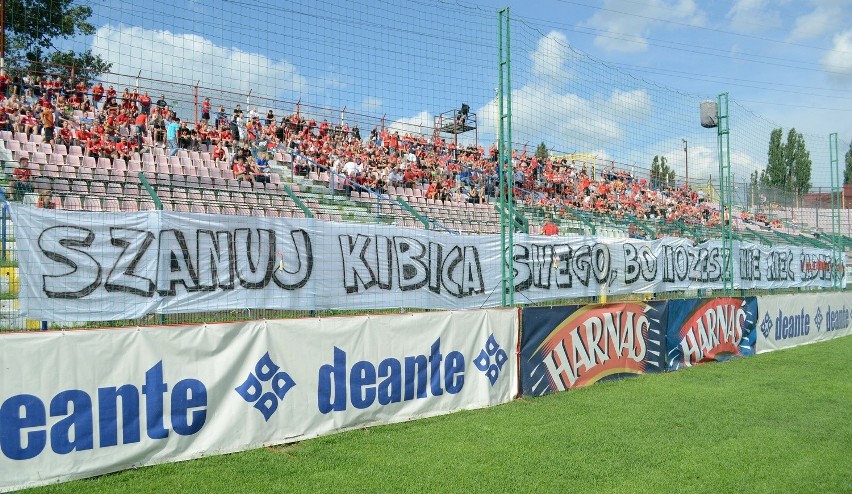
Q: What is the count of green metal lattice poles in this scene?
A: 3